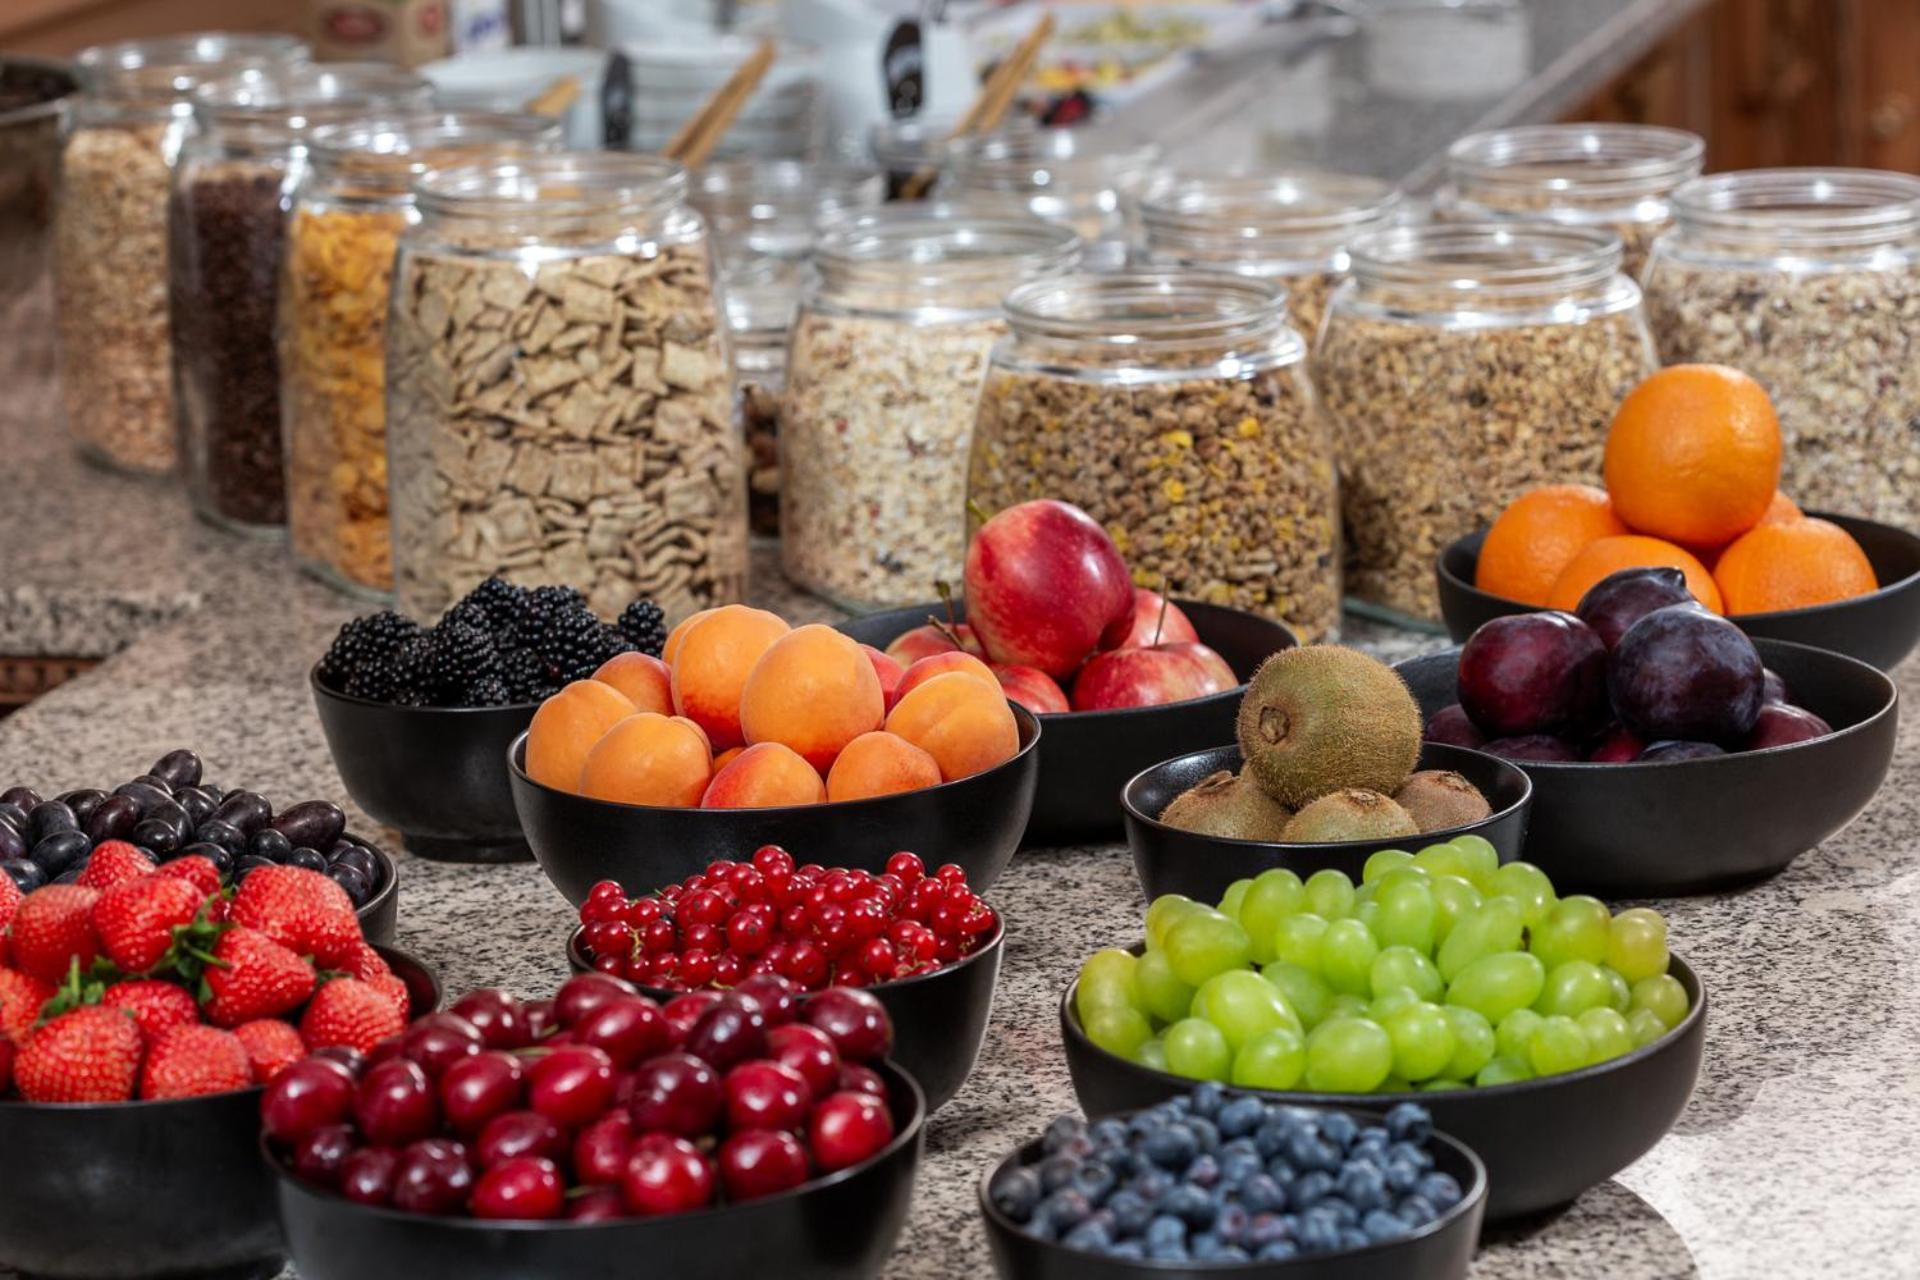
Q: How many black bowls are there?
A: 12